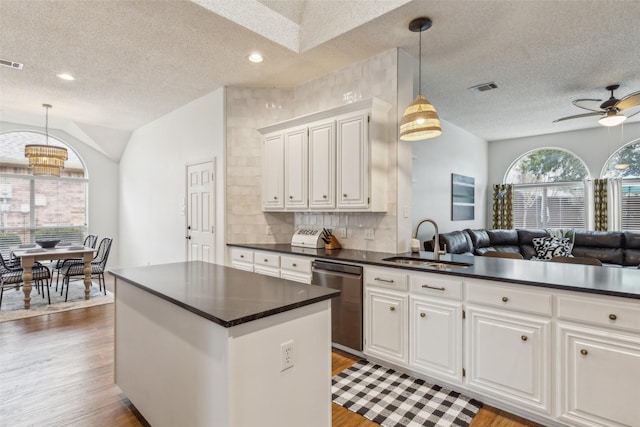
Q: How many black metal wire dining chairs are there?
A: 4